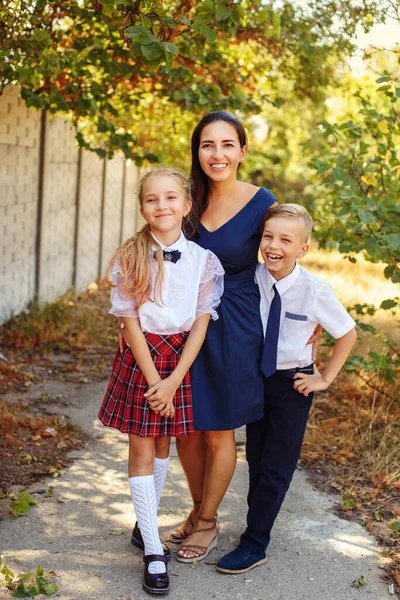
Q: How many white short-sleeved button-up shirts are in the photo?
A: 2